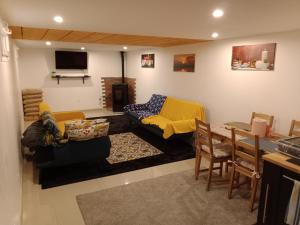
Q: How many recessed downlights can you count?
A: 6